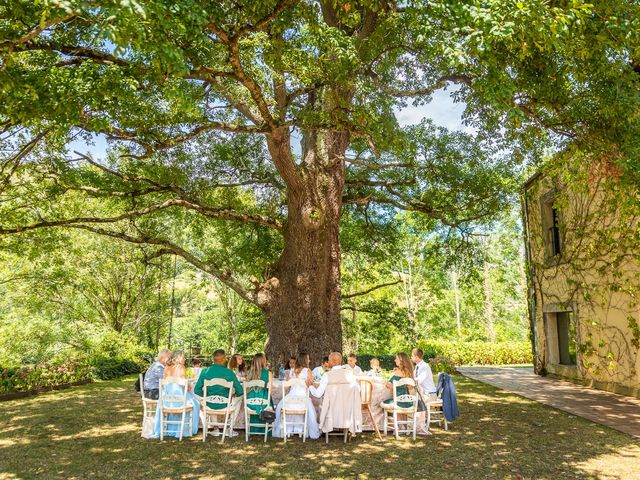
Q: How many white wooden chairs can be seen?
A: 8